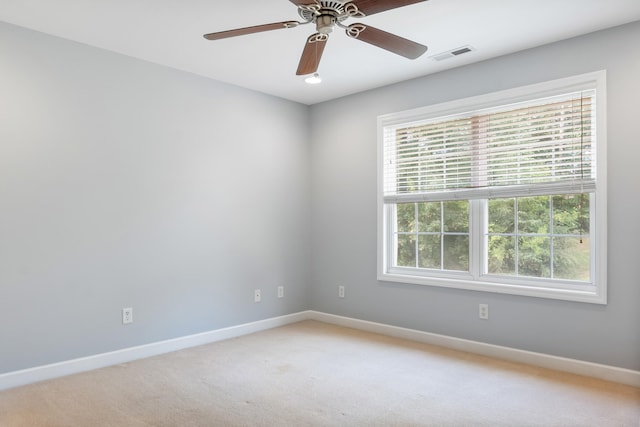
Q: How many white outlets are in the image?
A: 5